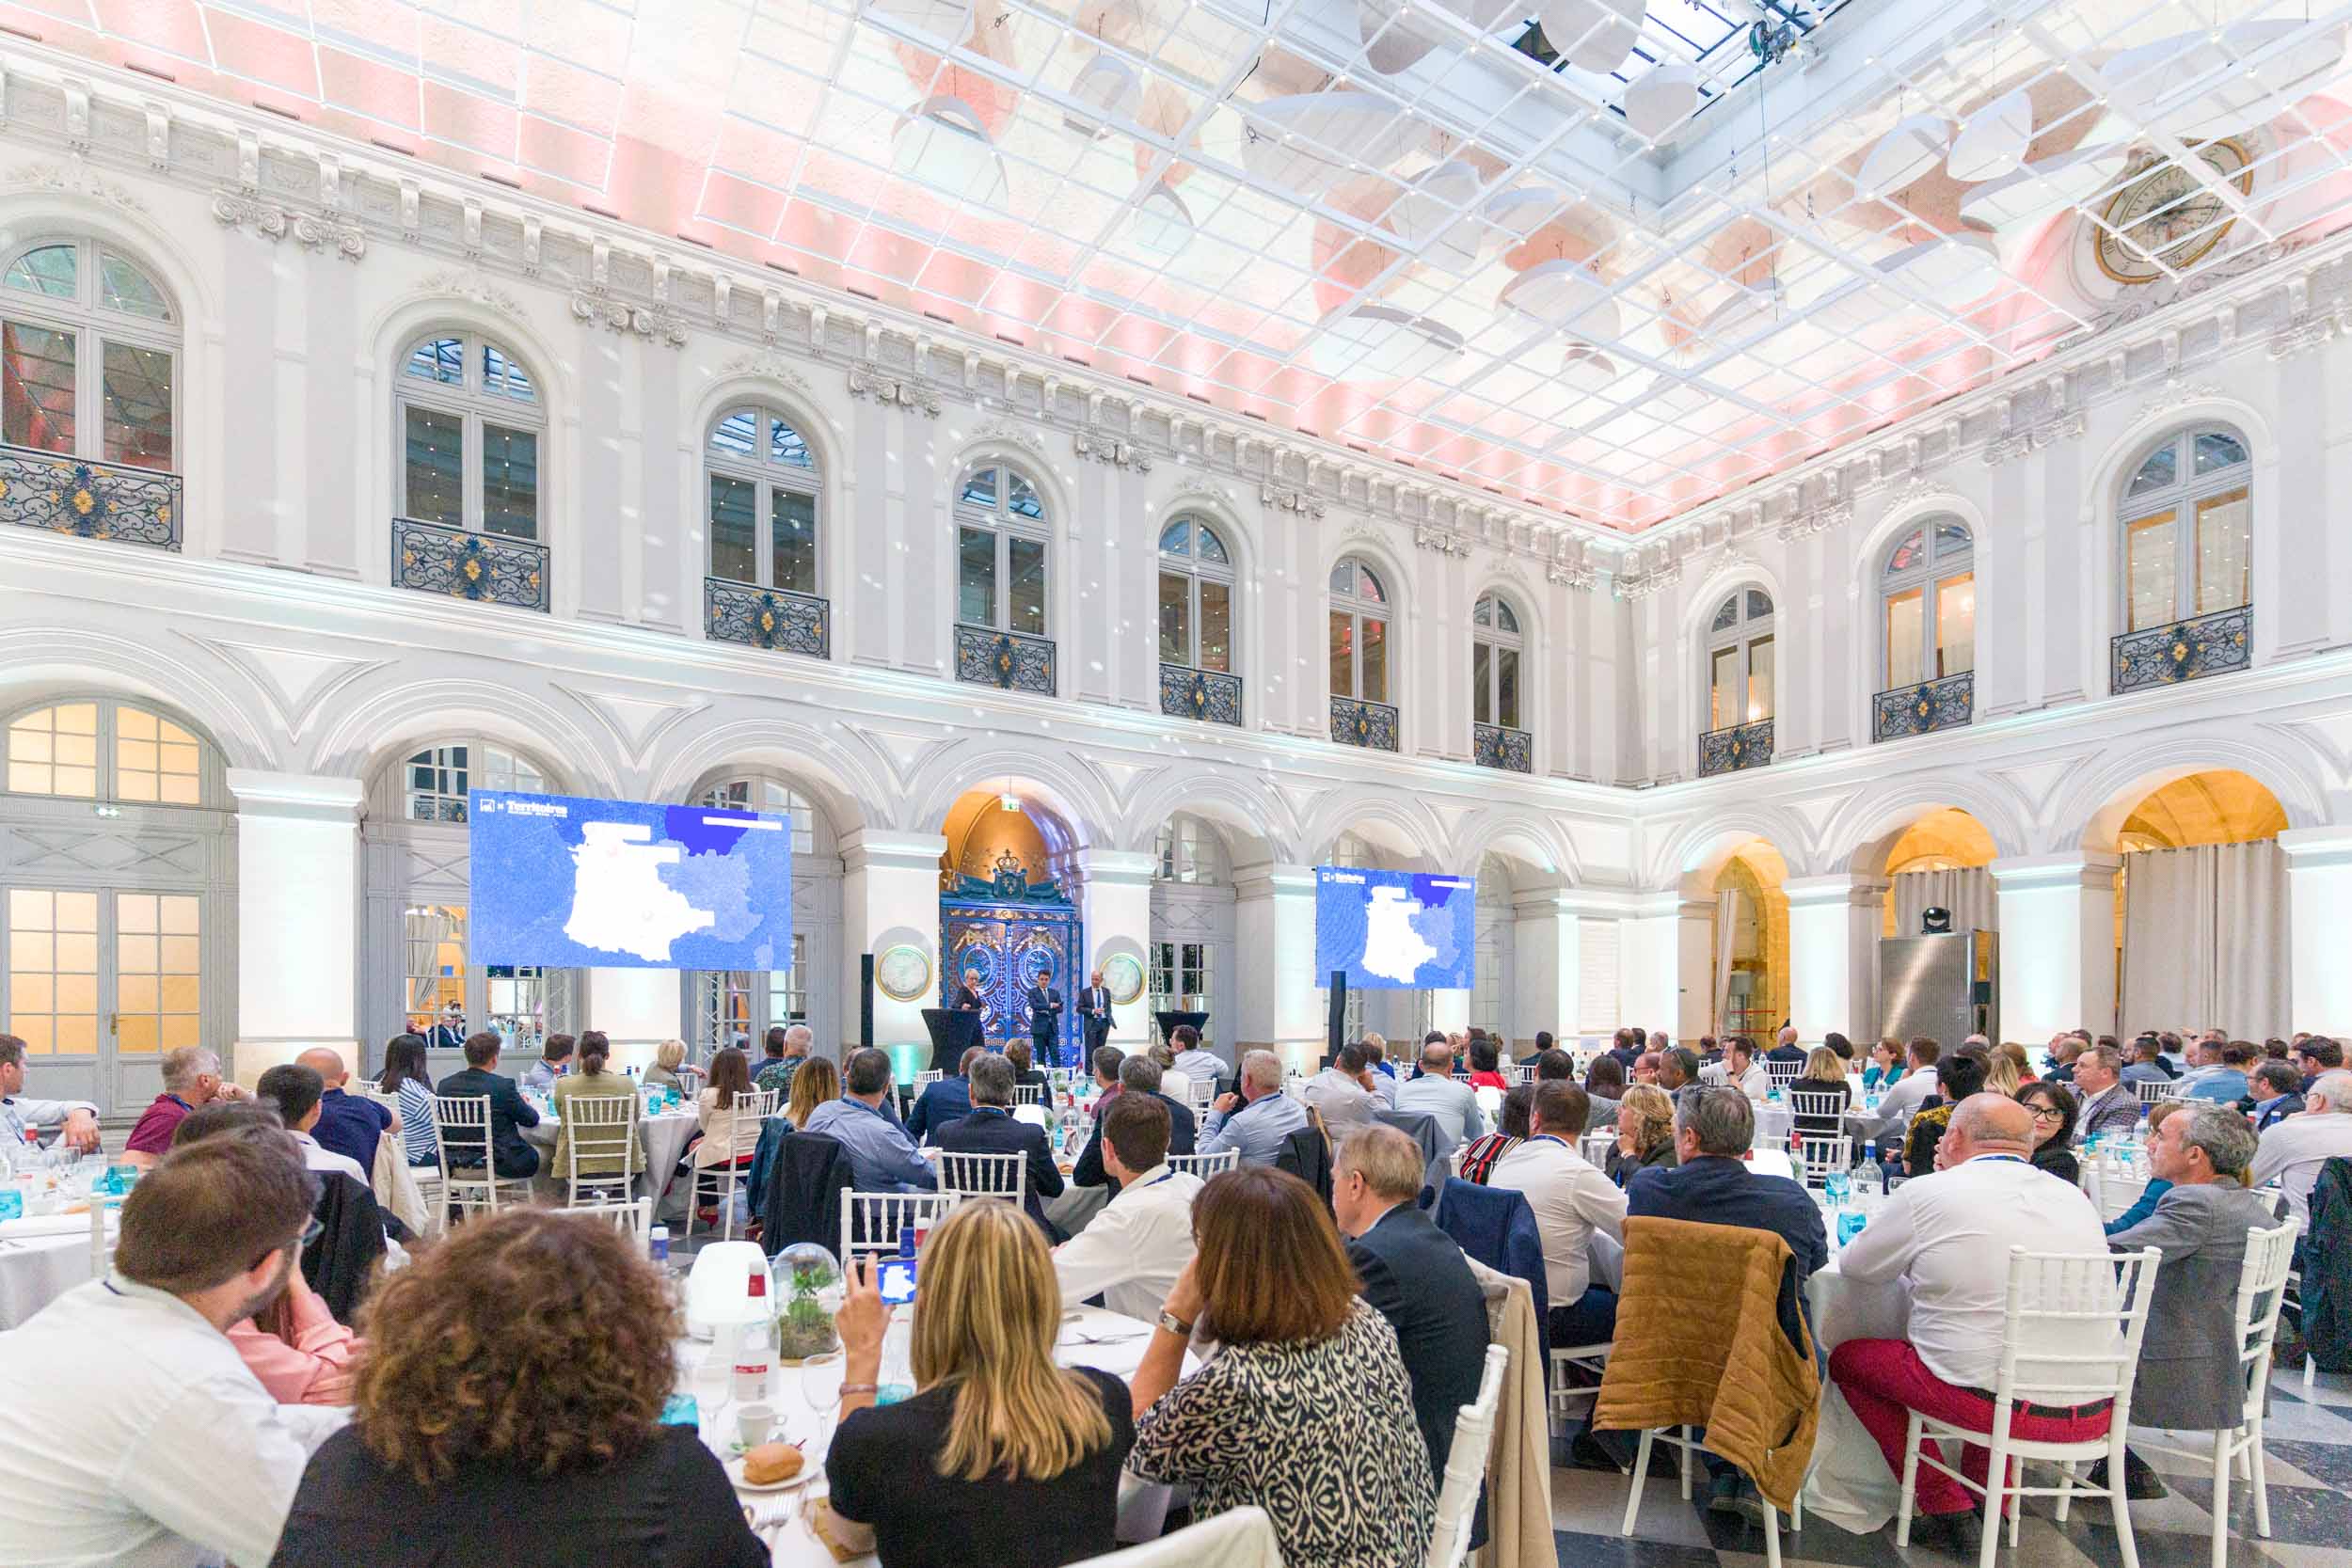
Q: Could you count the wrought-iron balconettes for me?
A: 10